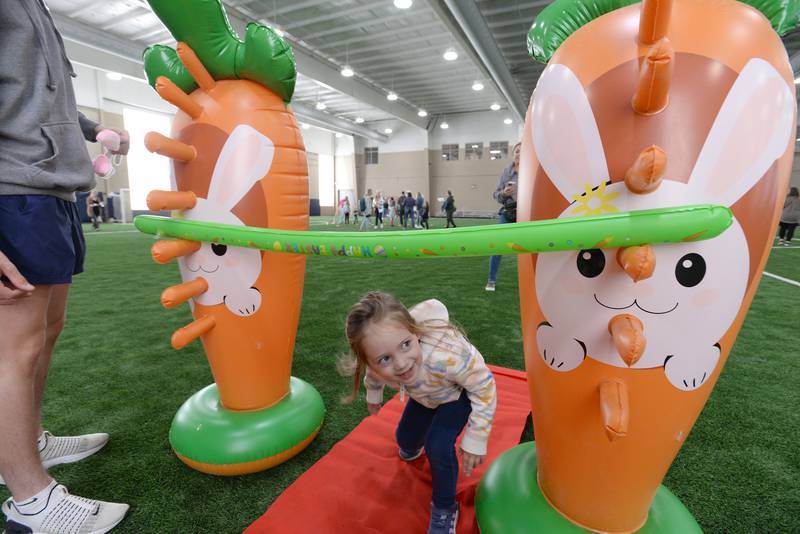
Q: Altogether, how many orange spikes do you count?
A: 13